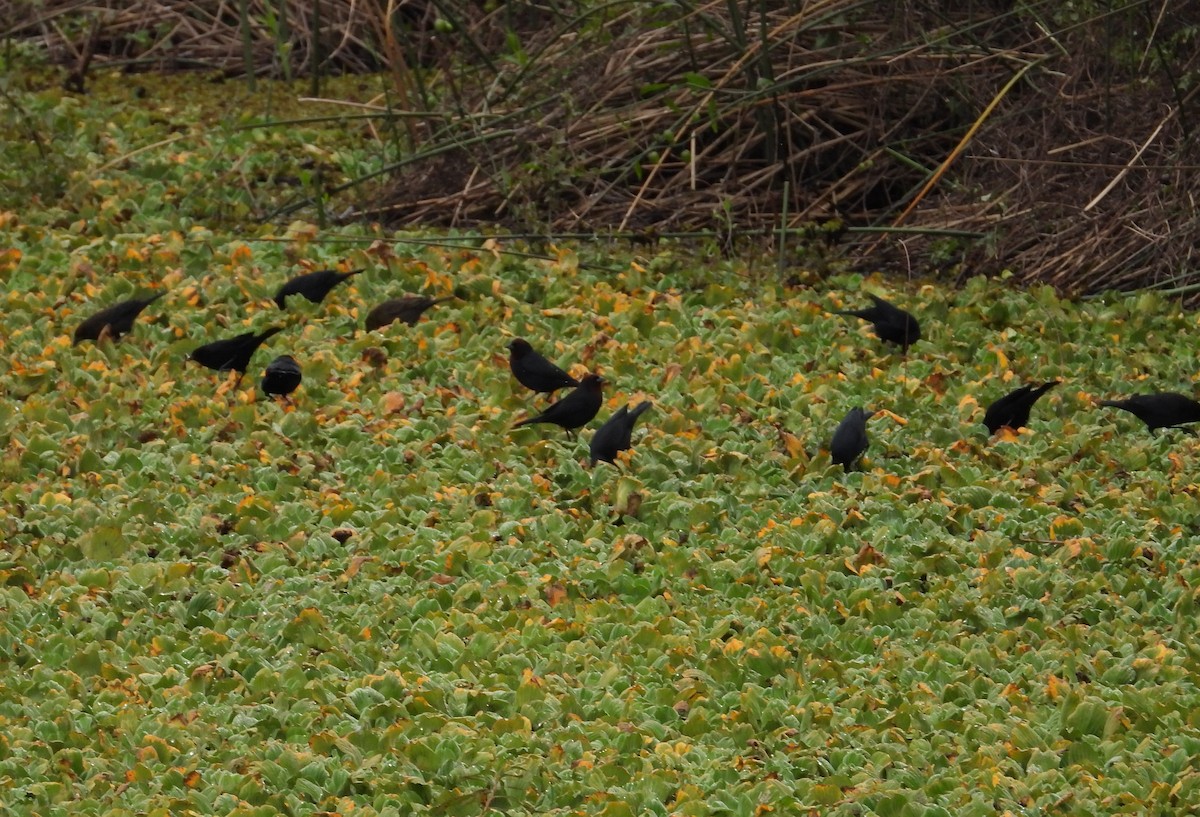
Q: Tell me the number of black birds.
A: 12